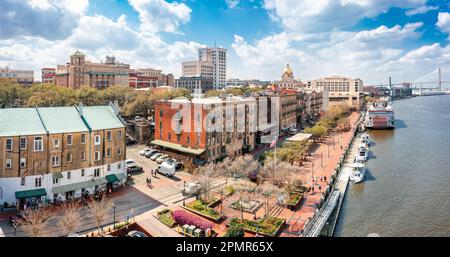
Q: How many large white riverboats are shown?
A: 1